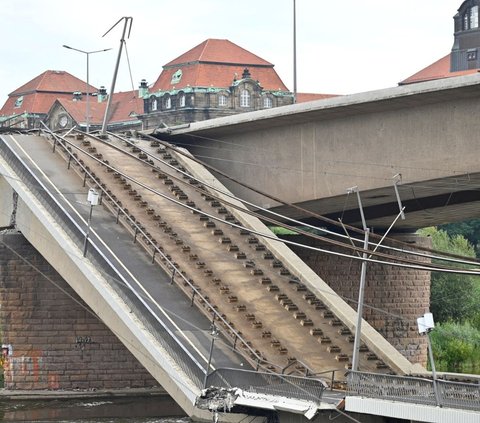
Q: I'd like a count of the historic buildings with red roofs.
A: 3